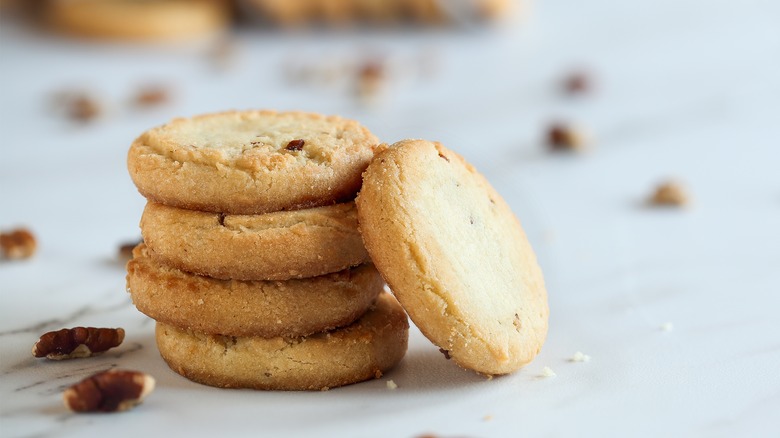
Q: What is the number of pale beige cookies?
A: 5